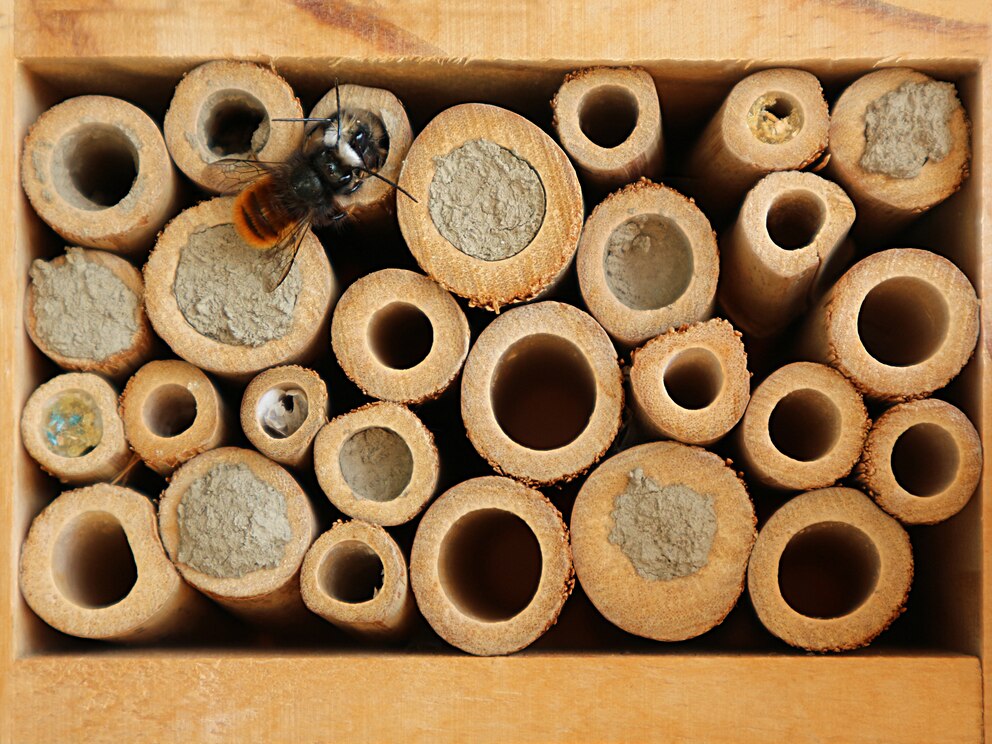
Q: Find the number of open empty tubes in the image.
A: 15